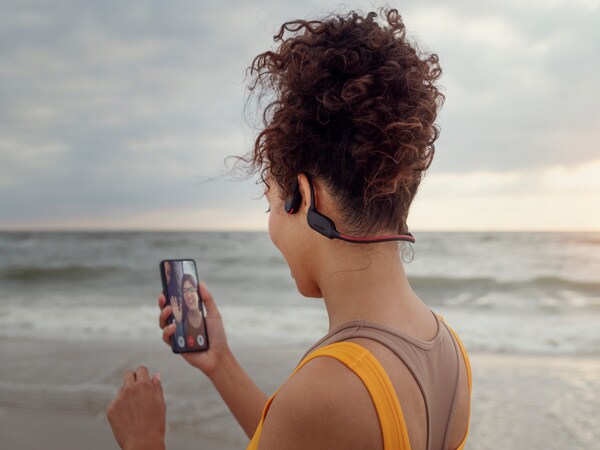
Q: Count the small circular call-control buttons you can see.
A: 3